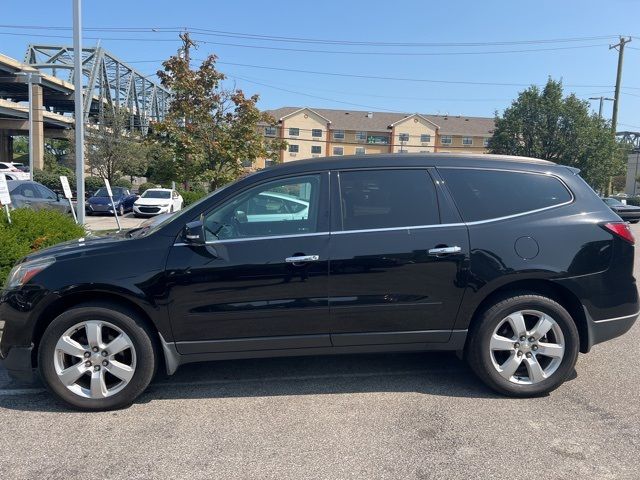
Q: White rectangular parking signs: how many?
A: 3